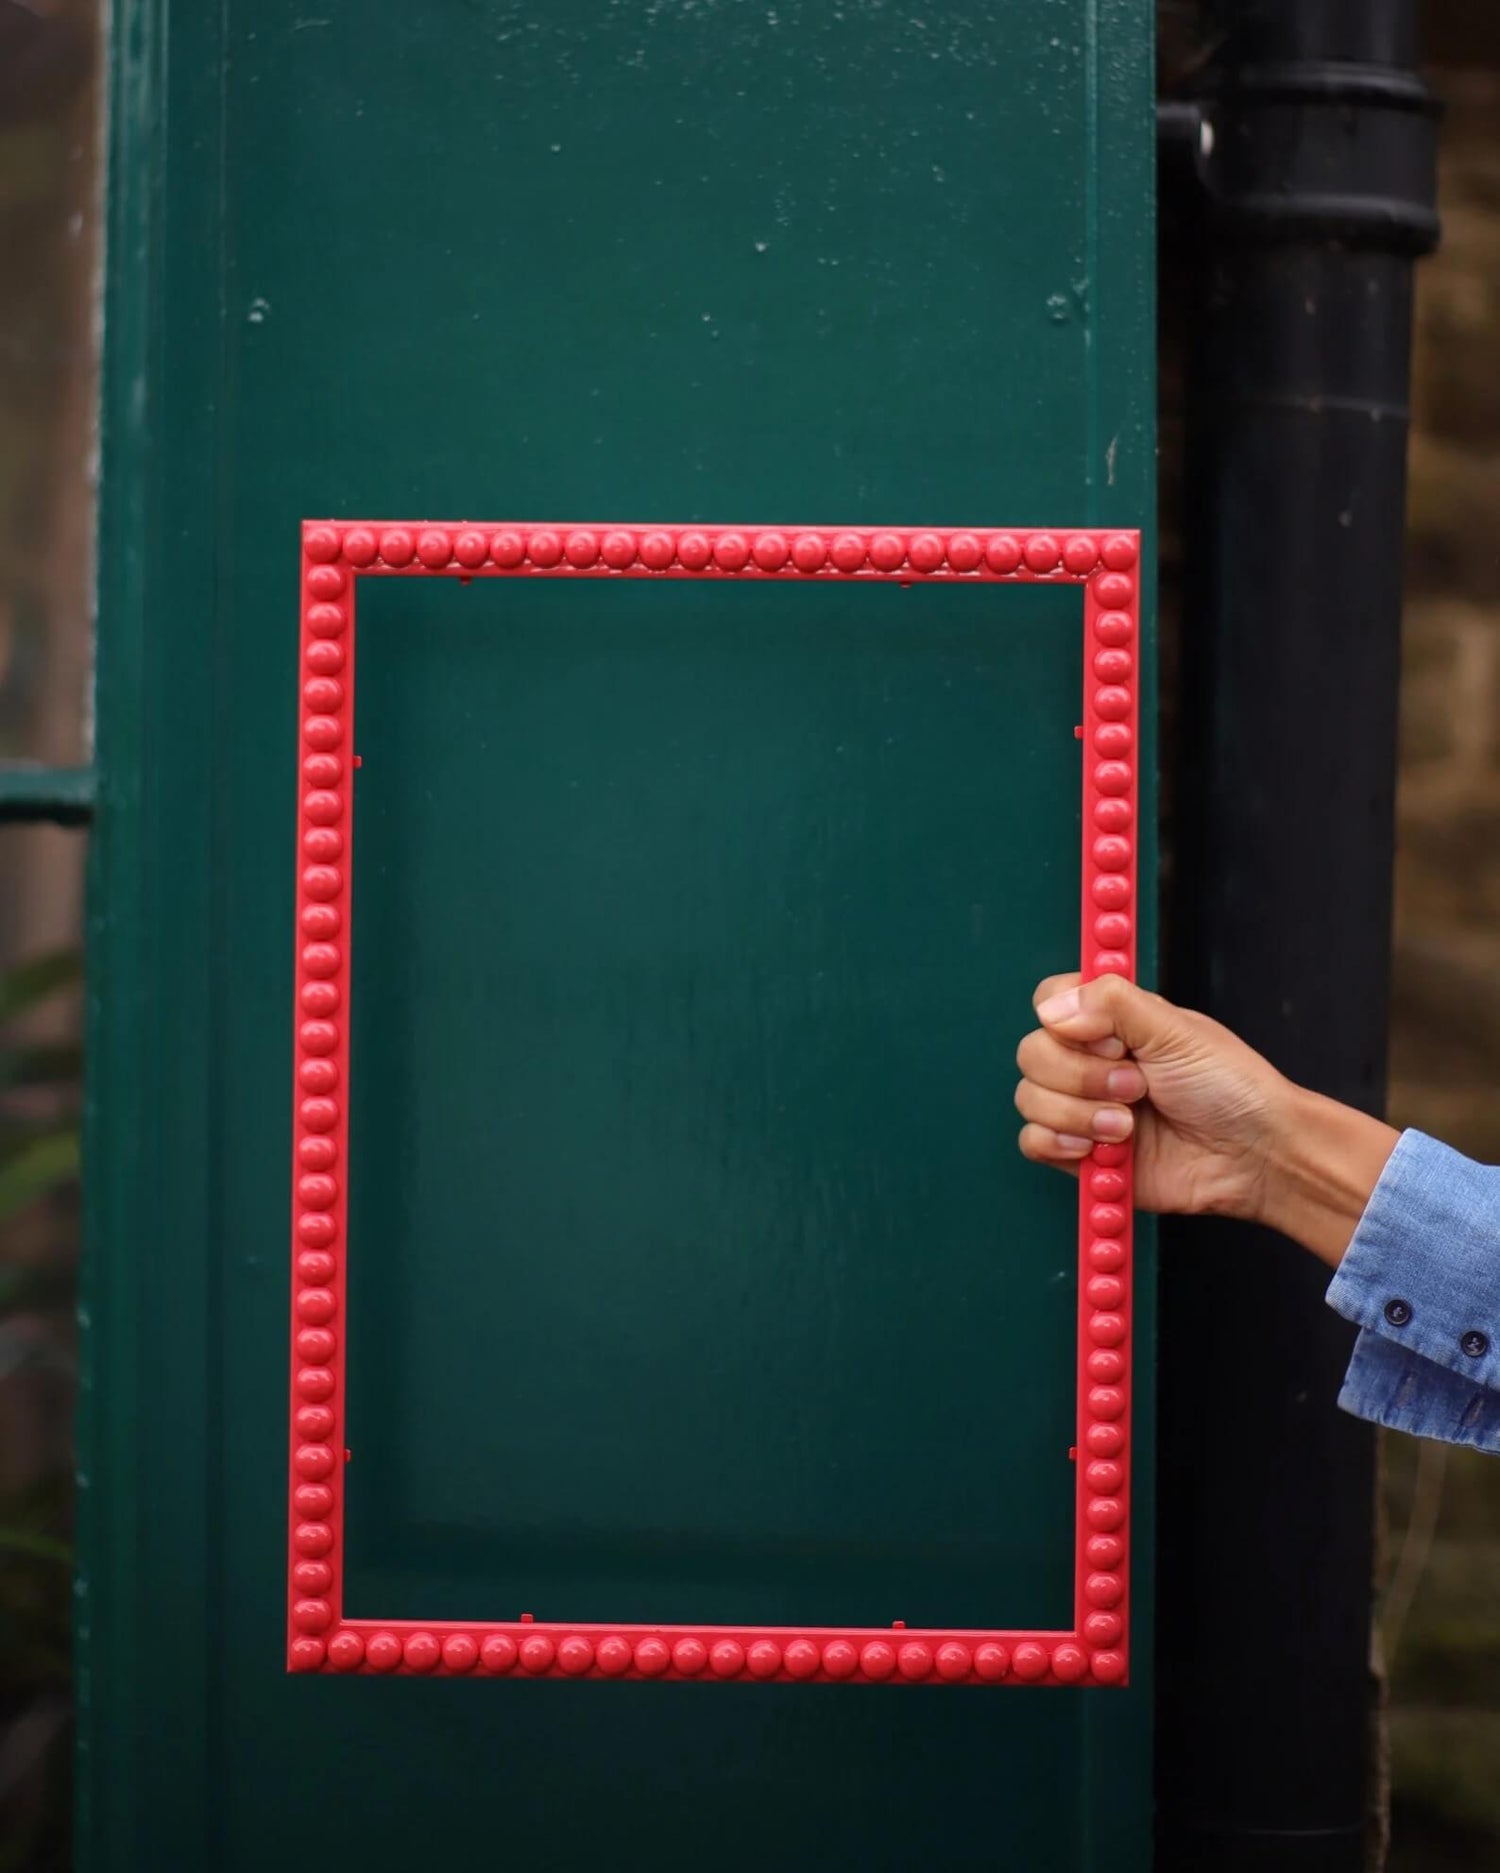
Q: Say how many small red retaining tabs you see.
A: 8